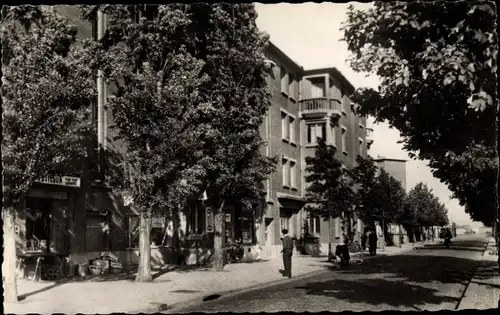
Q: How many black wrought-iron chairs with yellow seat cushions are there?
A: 0